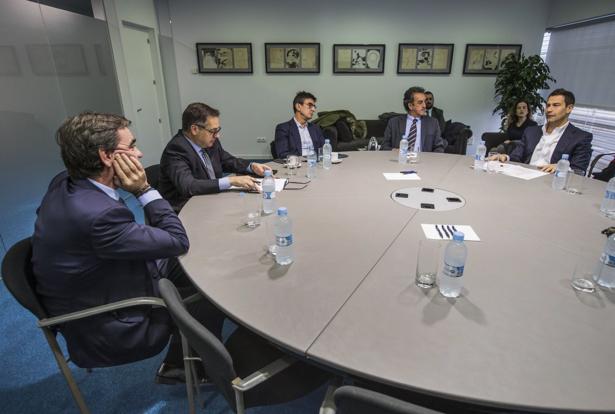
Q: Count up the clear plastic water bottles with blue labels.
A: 10